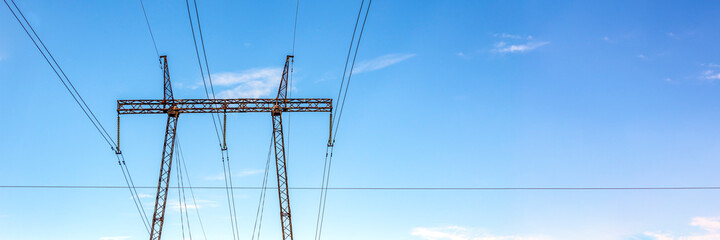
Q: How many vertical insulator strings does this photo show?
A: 3